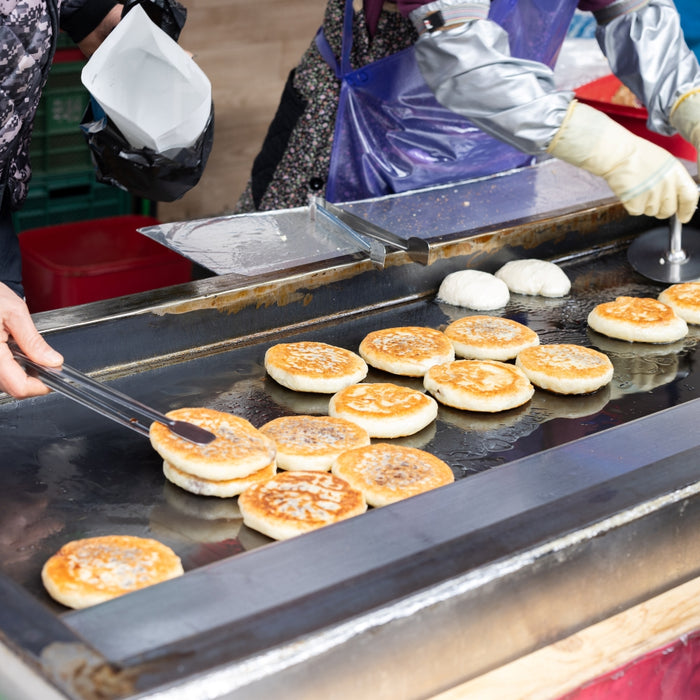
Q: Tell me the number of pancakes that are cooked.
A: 14